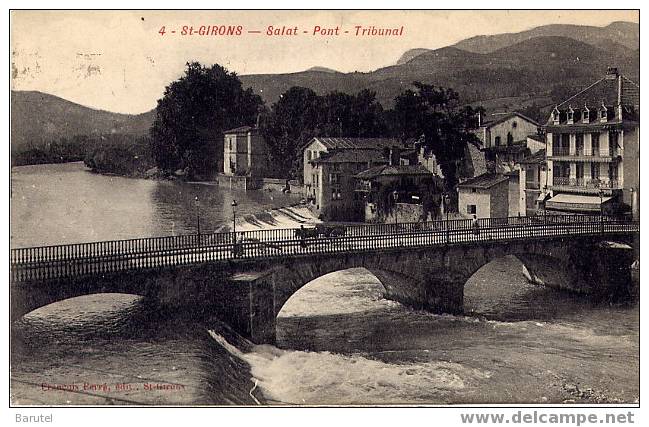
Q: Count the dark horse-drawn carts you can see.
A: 1